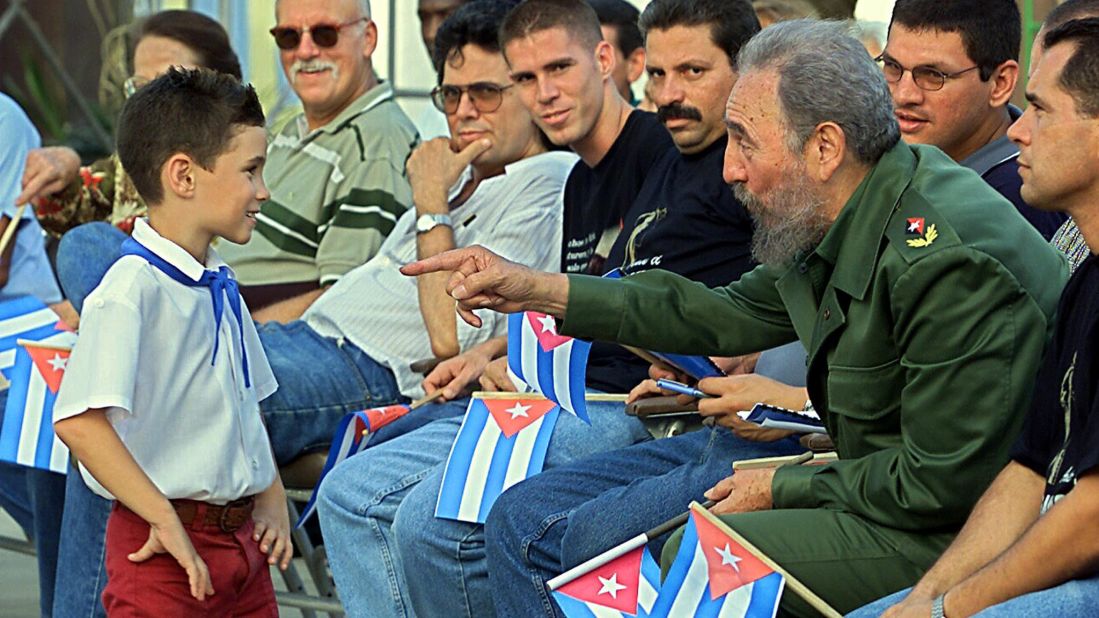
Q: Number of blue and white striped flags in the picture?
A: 7